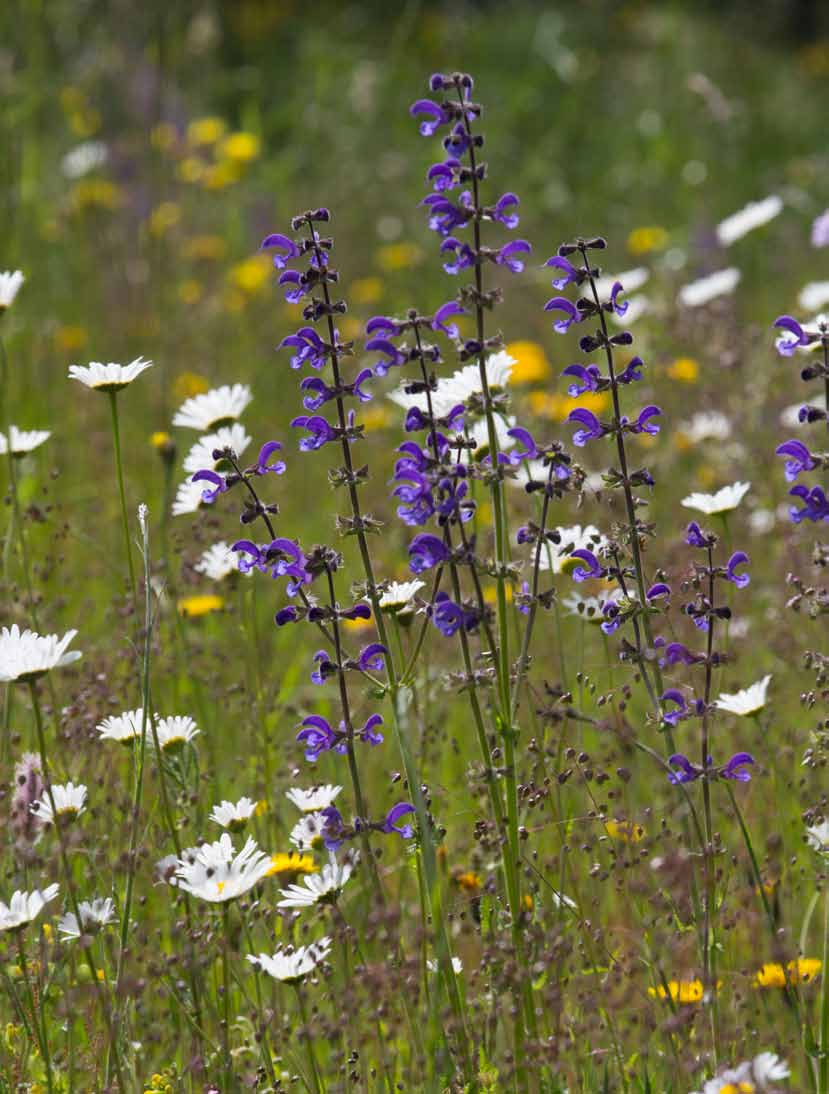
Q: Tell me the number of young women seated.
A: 0